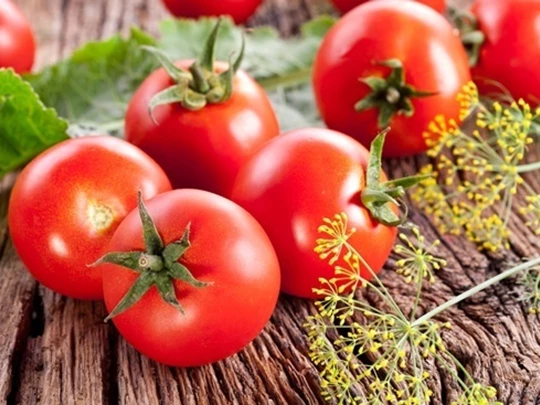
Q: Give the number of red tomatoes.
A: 9